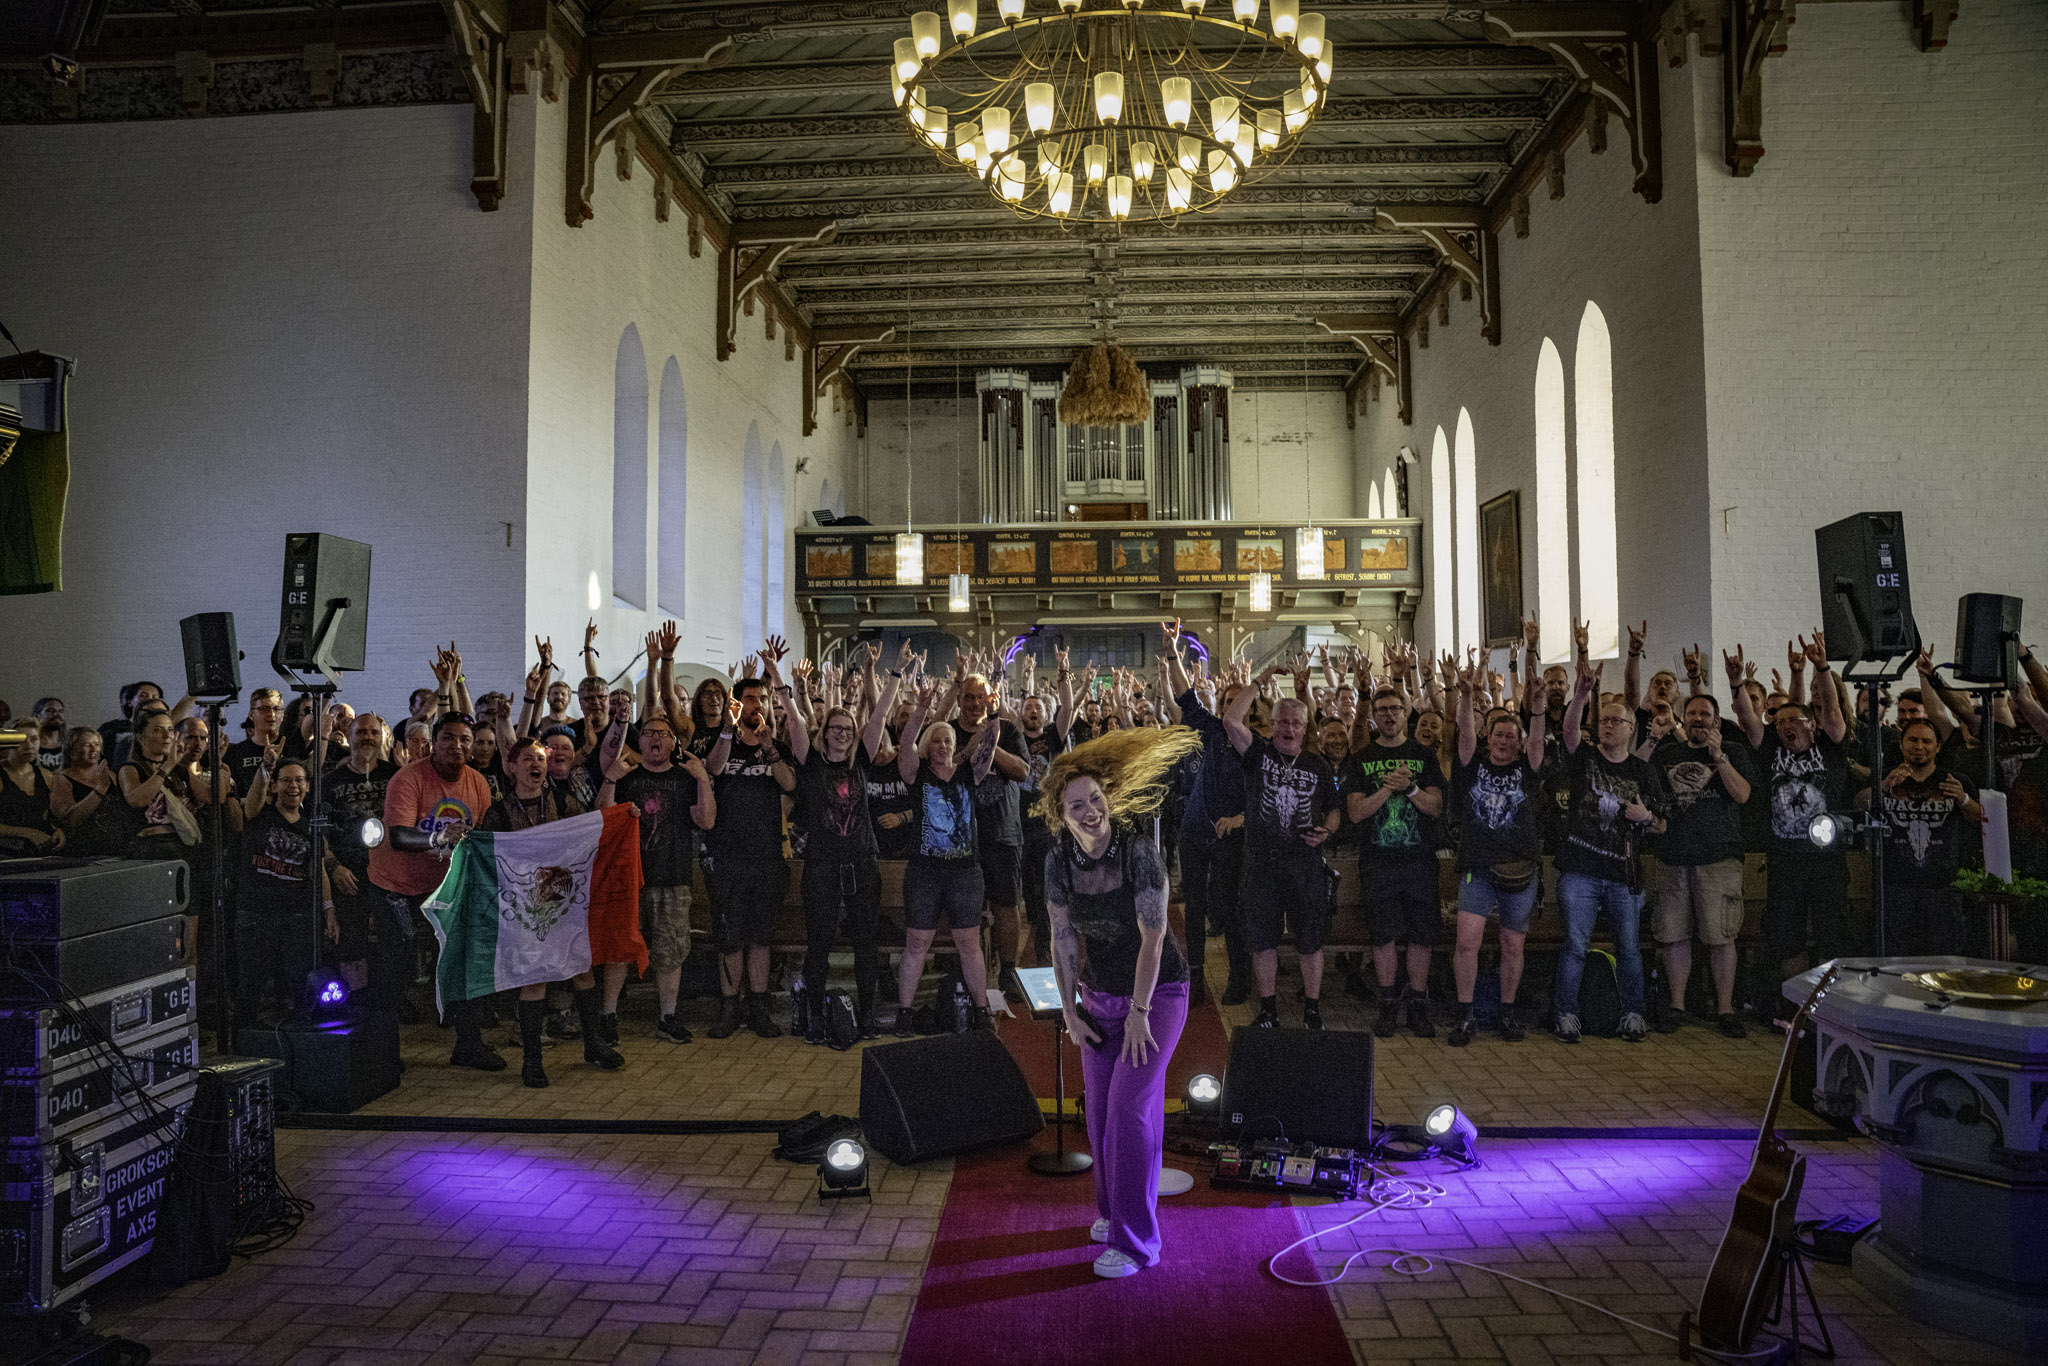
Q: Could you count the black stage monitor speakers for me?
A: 2